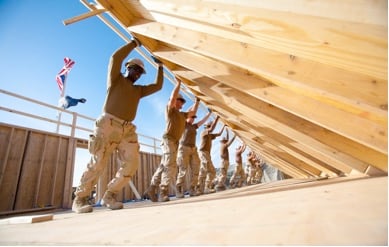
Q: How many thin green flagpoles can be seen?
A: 0